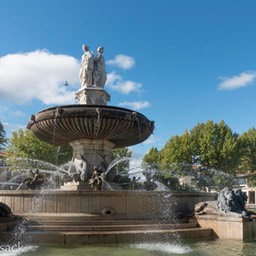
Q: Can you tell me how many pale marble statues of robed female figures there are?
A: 2